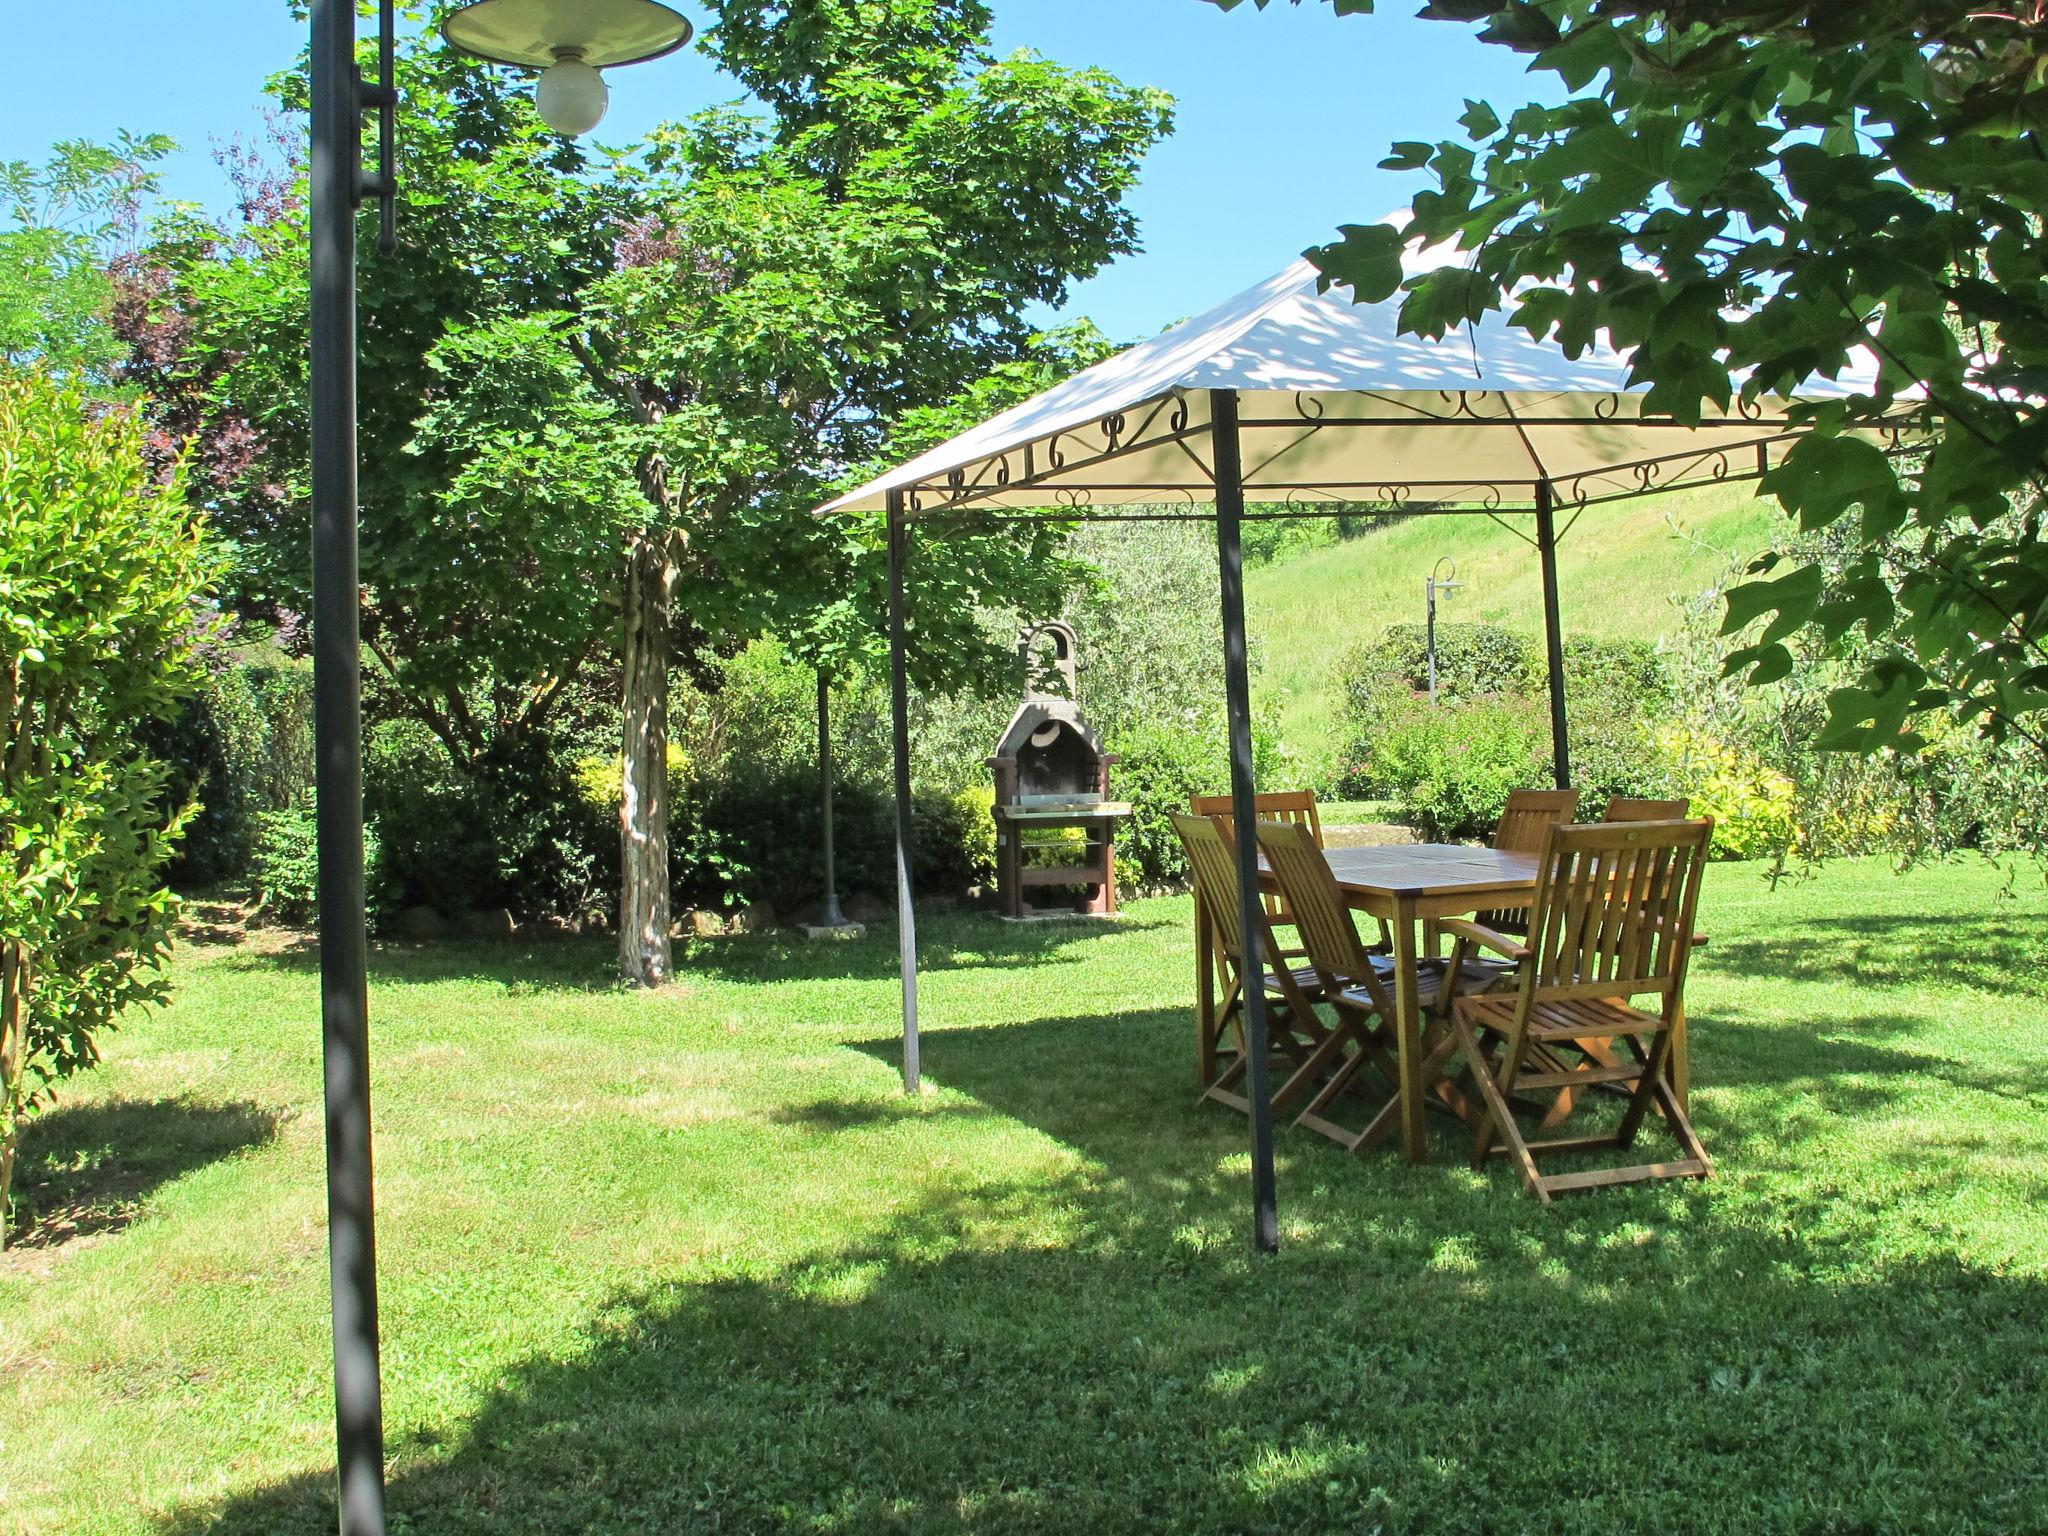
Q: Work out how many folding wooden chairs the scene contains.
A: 6